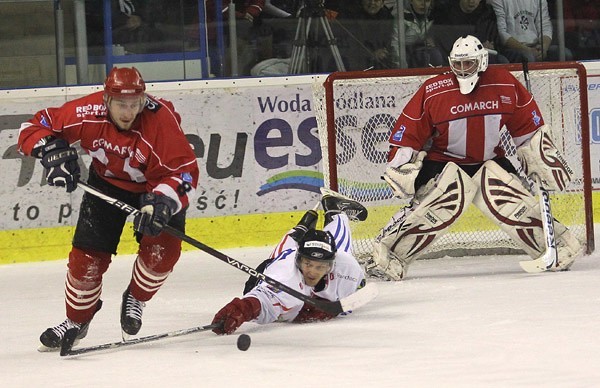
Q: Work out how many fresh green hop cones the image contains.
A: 0